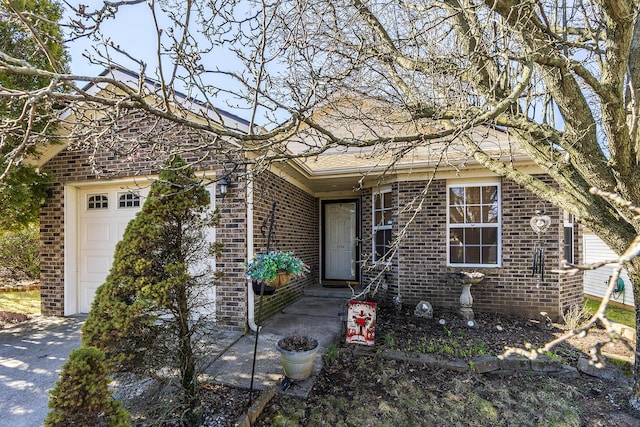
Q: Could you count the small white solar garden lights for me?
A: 3